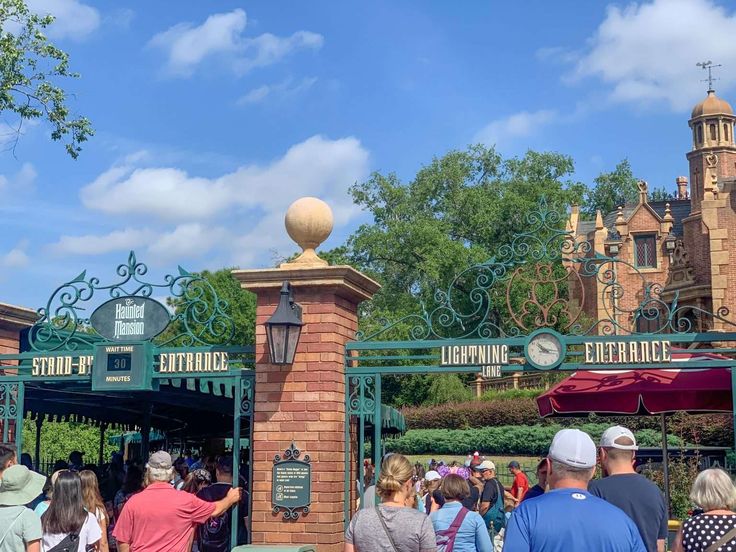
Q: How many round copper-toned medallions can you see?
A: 1